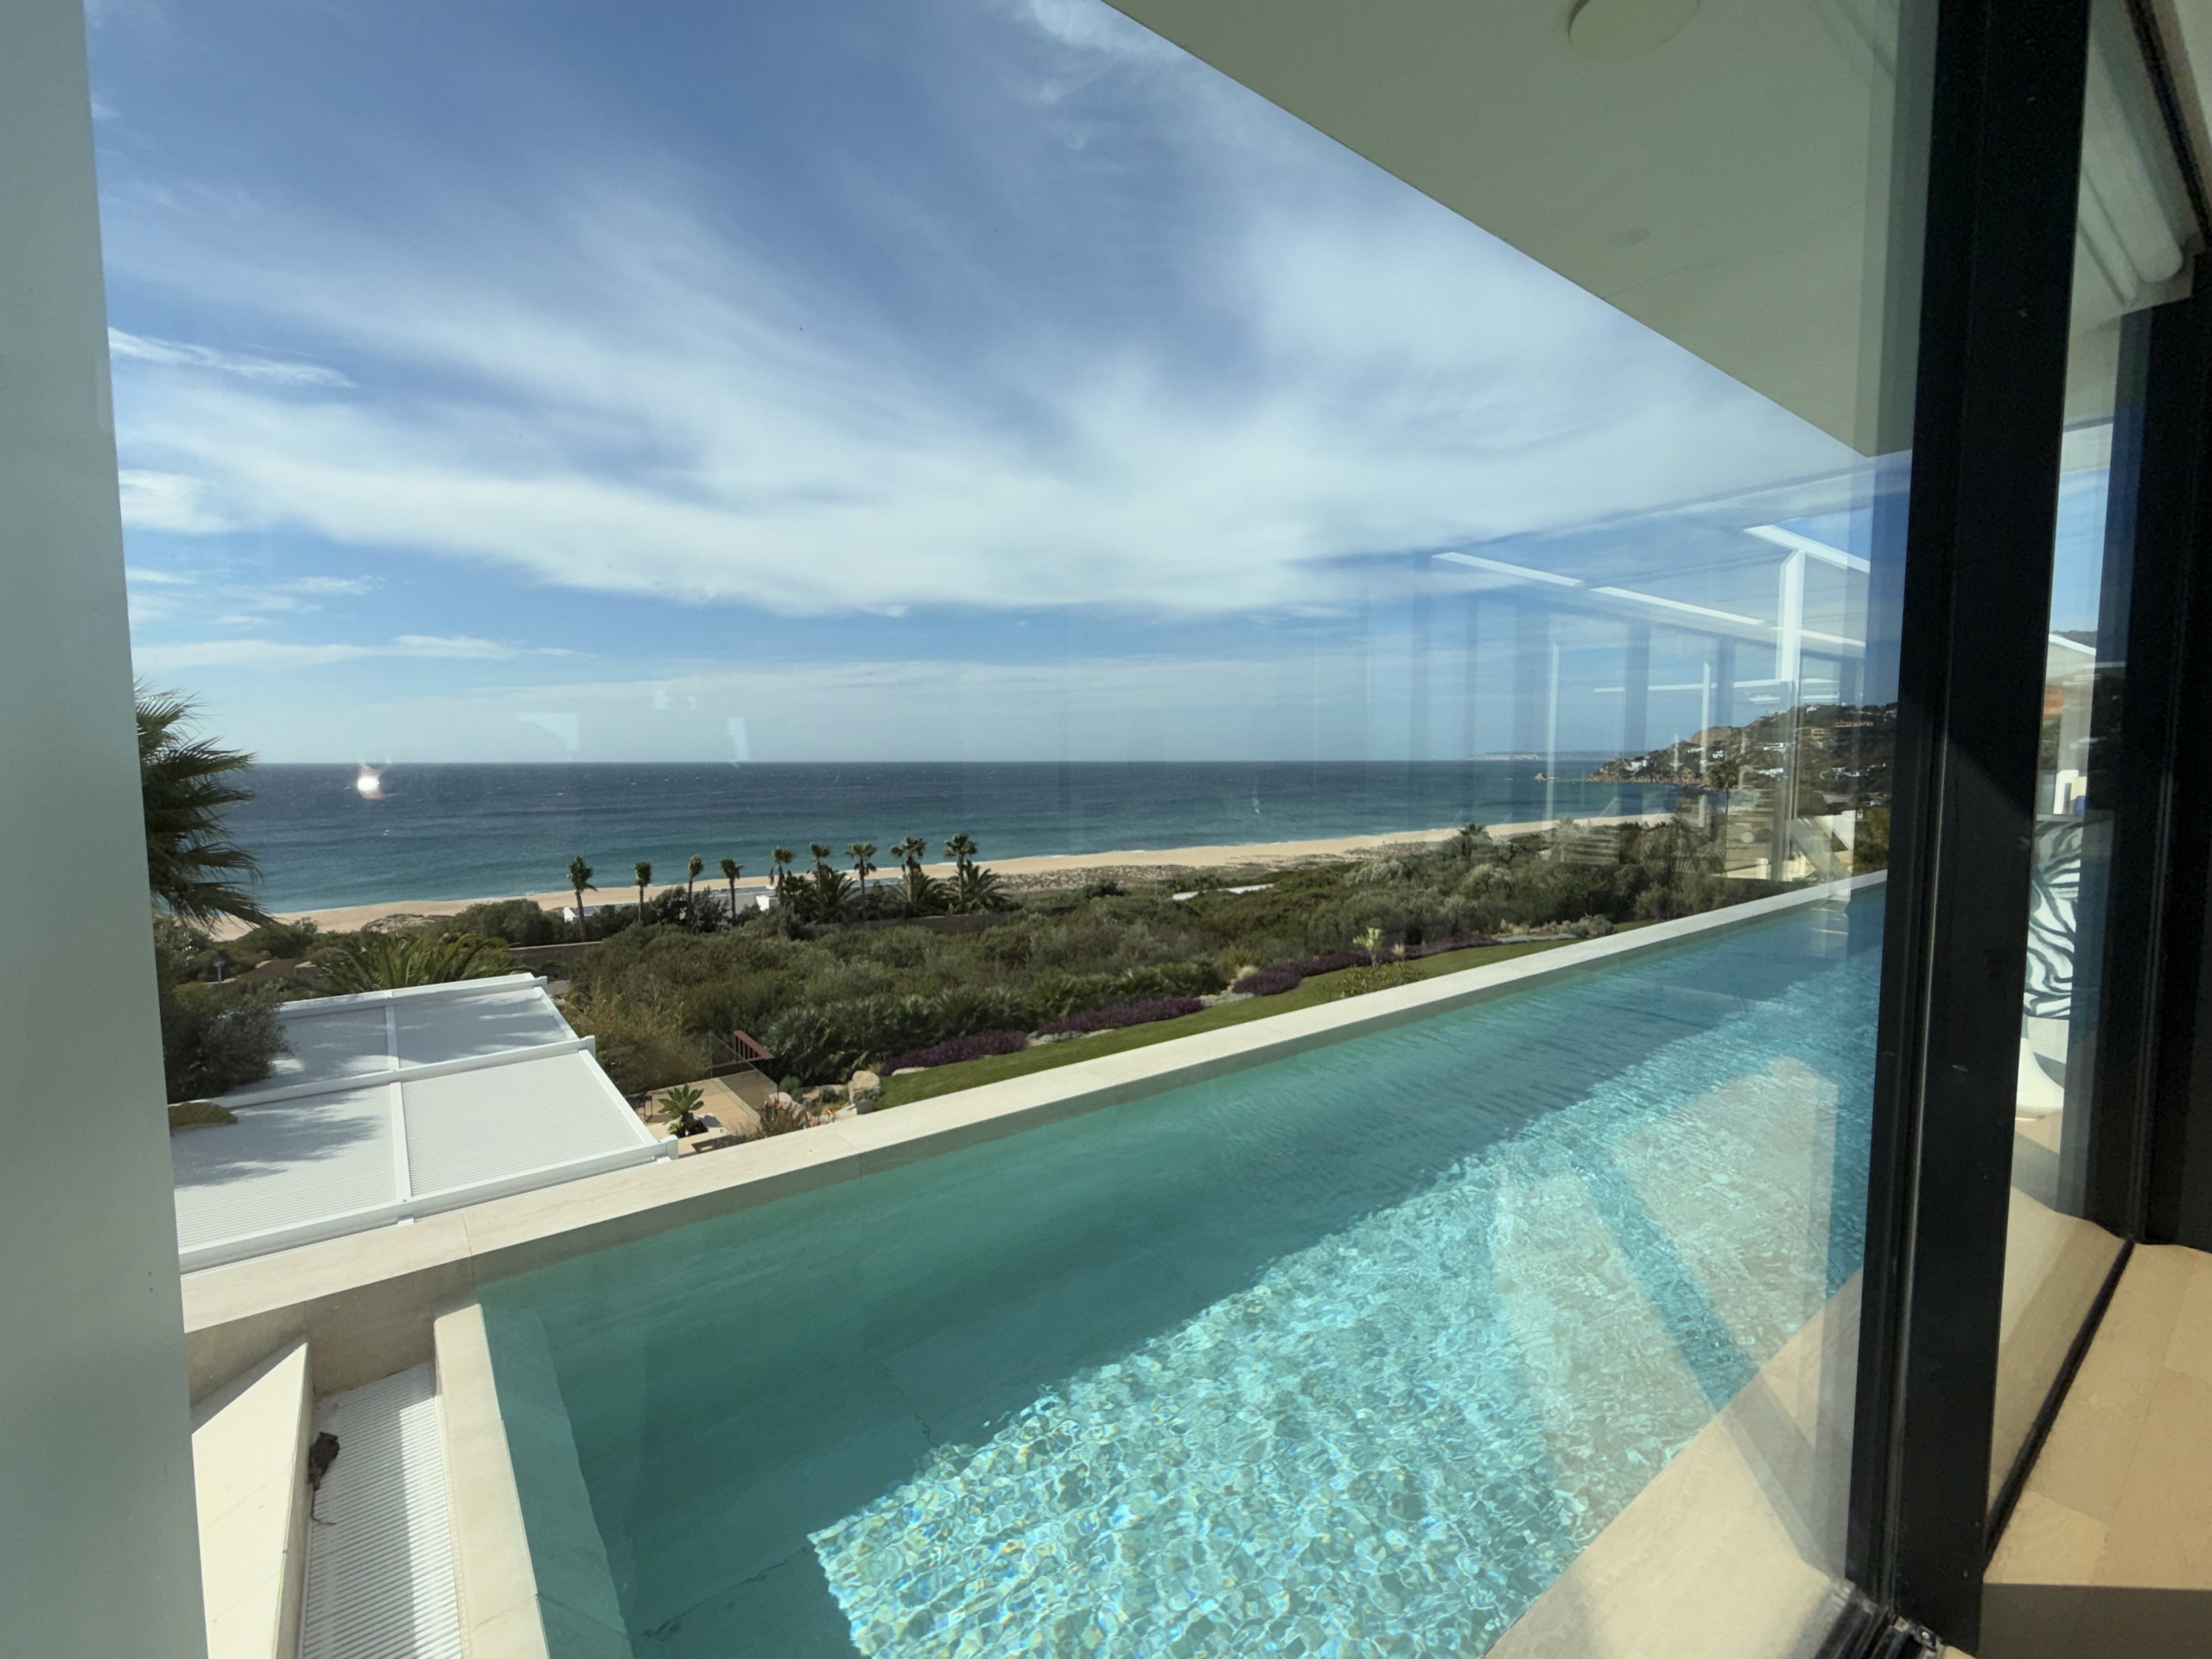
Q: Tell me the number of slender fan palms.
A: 9